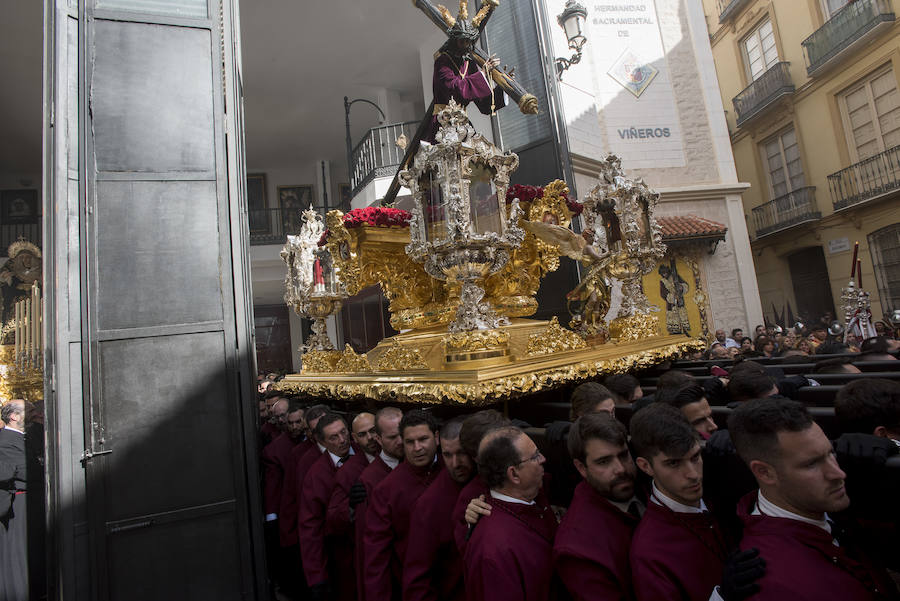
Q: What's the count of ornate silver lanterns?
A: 3